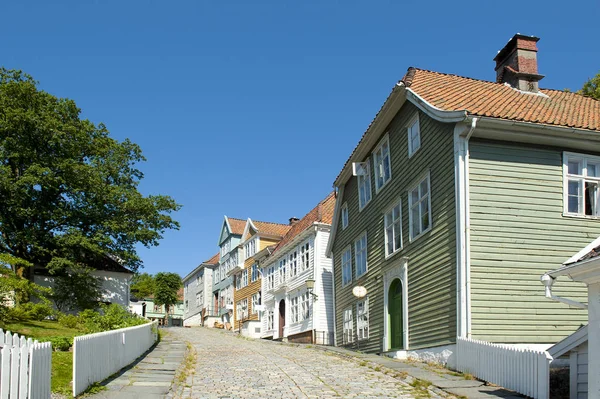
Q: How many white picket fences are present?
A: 3